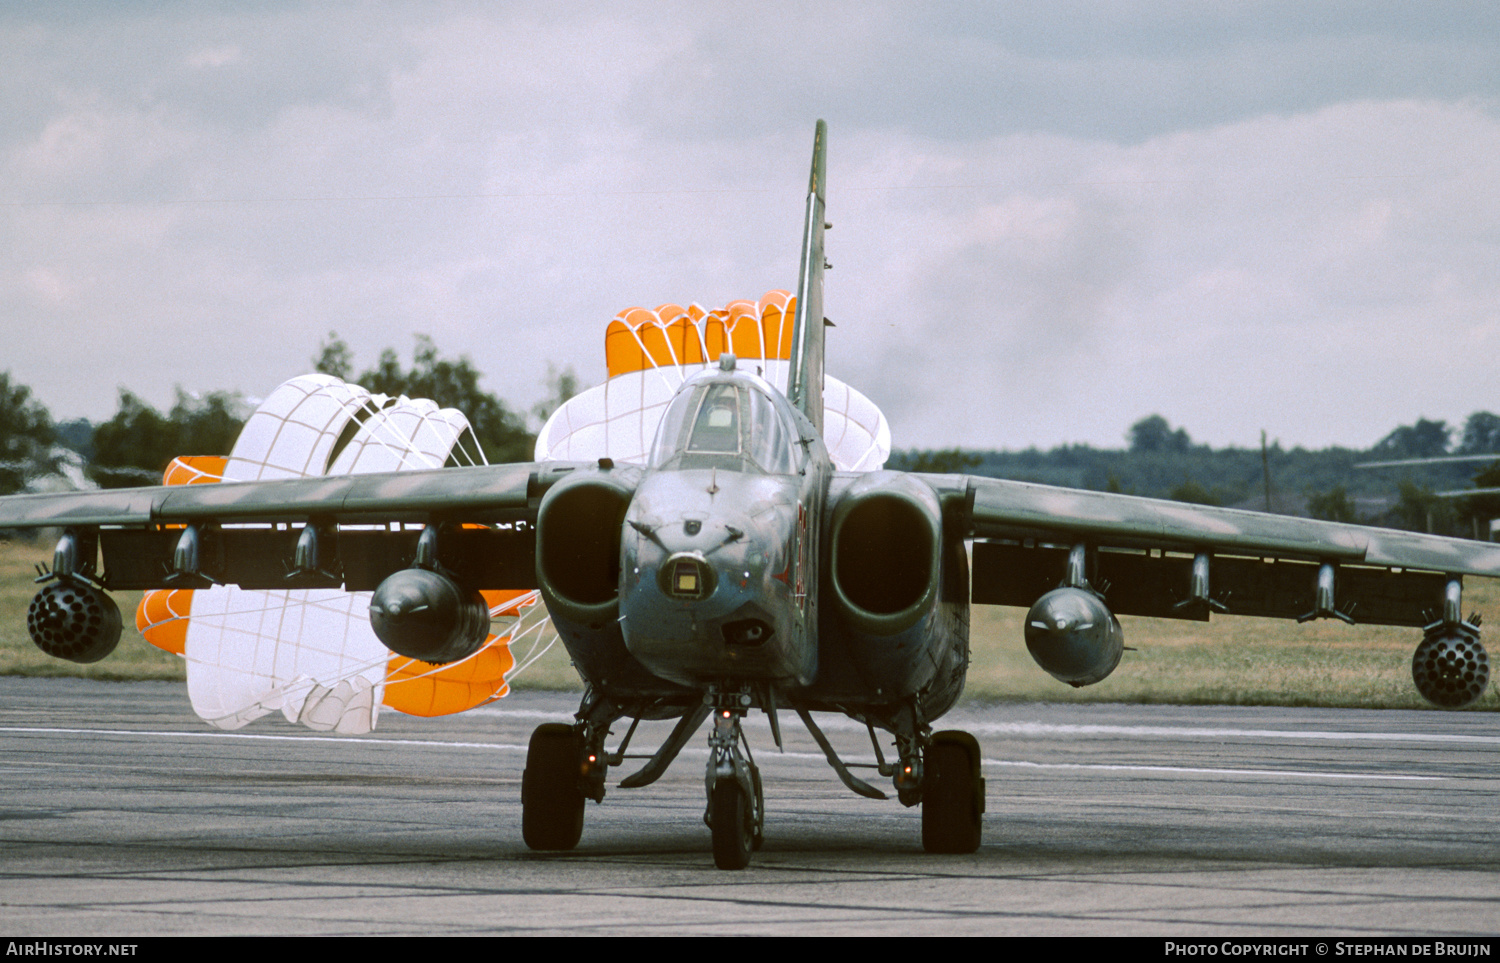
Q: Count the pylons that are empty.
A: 4